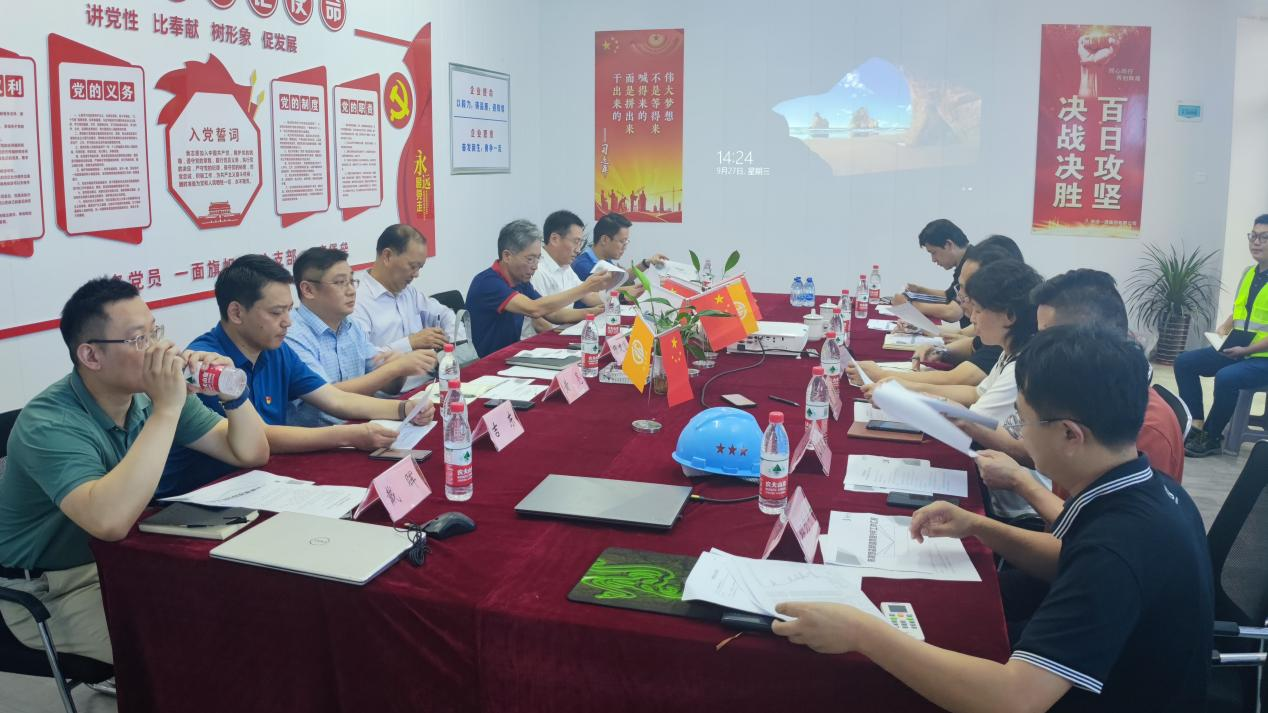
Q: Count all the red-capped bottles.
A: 12